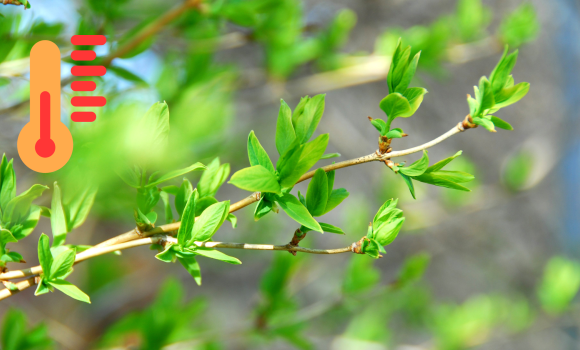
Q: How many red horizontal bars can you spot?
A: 6